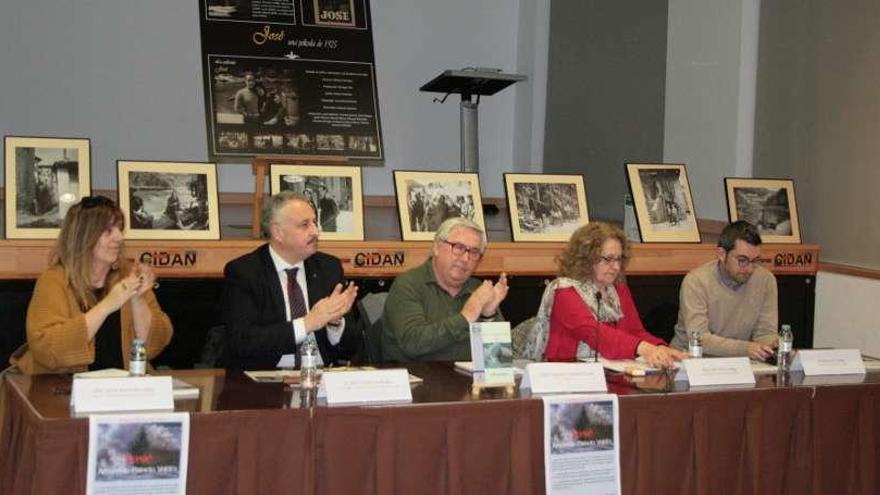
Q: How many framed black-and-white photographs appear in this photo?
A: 7